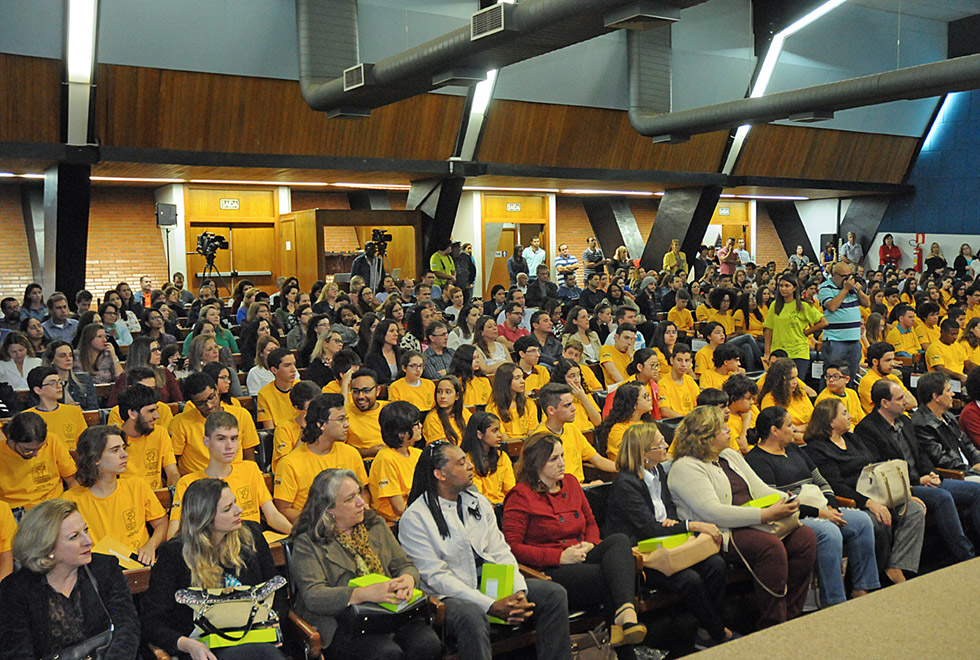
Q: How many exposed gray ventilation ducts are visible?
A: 2